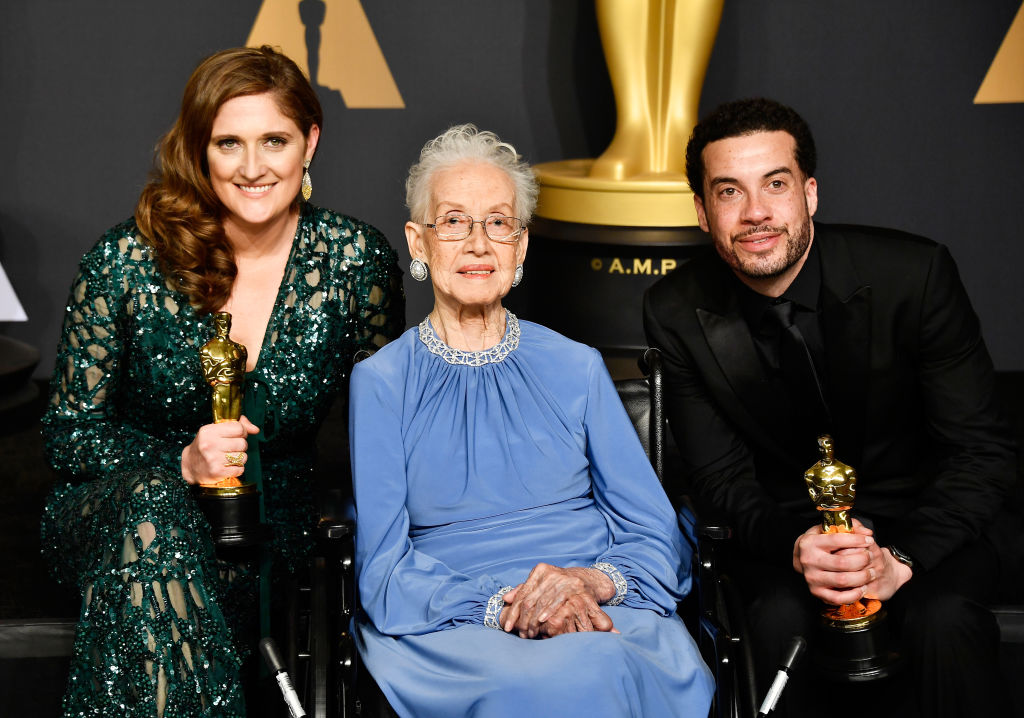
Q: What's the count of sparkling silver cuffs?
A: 2